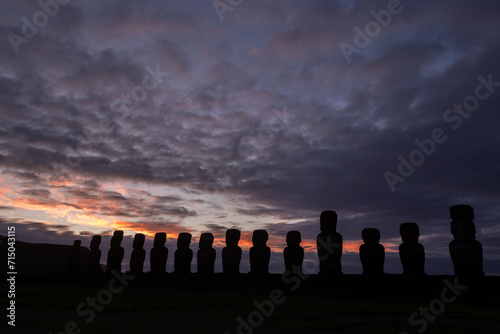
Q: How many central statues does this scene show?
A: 14